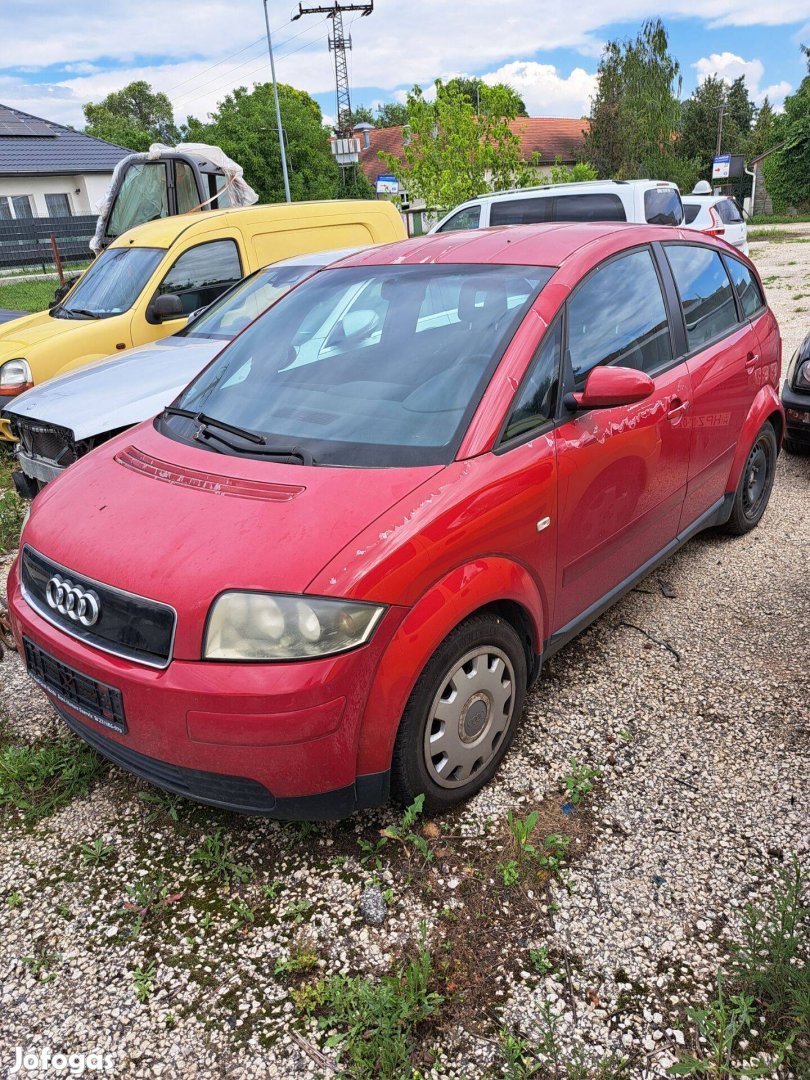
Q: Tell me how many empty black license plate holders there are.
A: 1